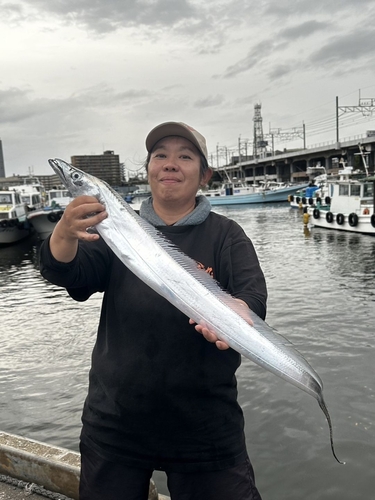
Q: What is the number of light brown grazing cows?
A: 0